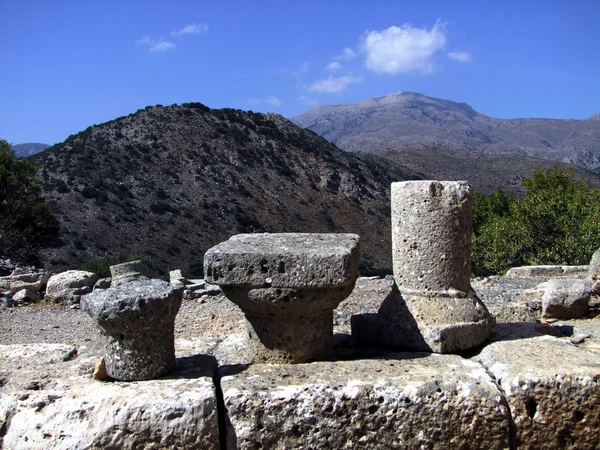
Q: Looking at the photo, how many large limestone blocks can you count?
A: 3